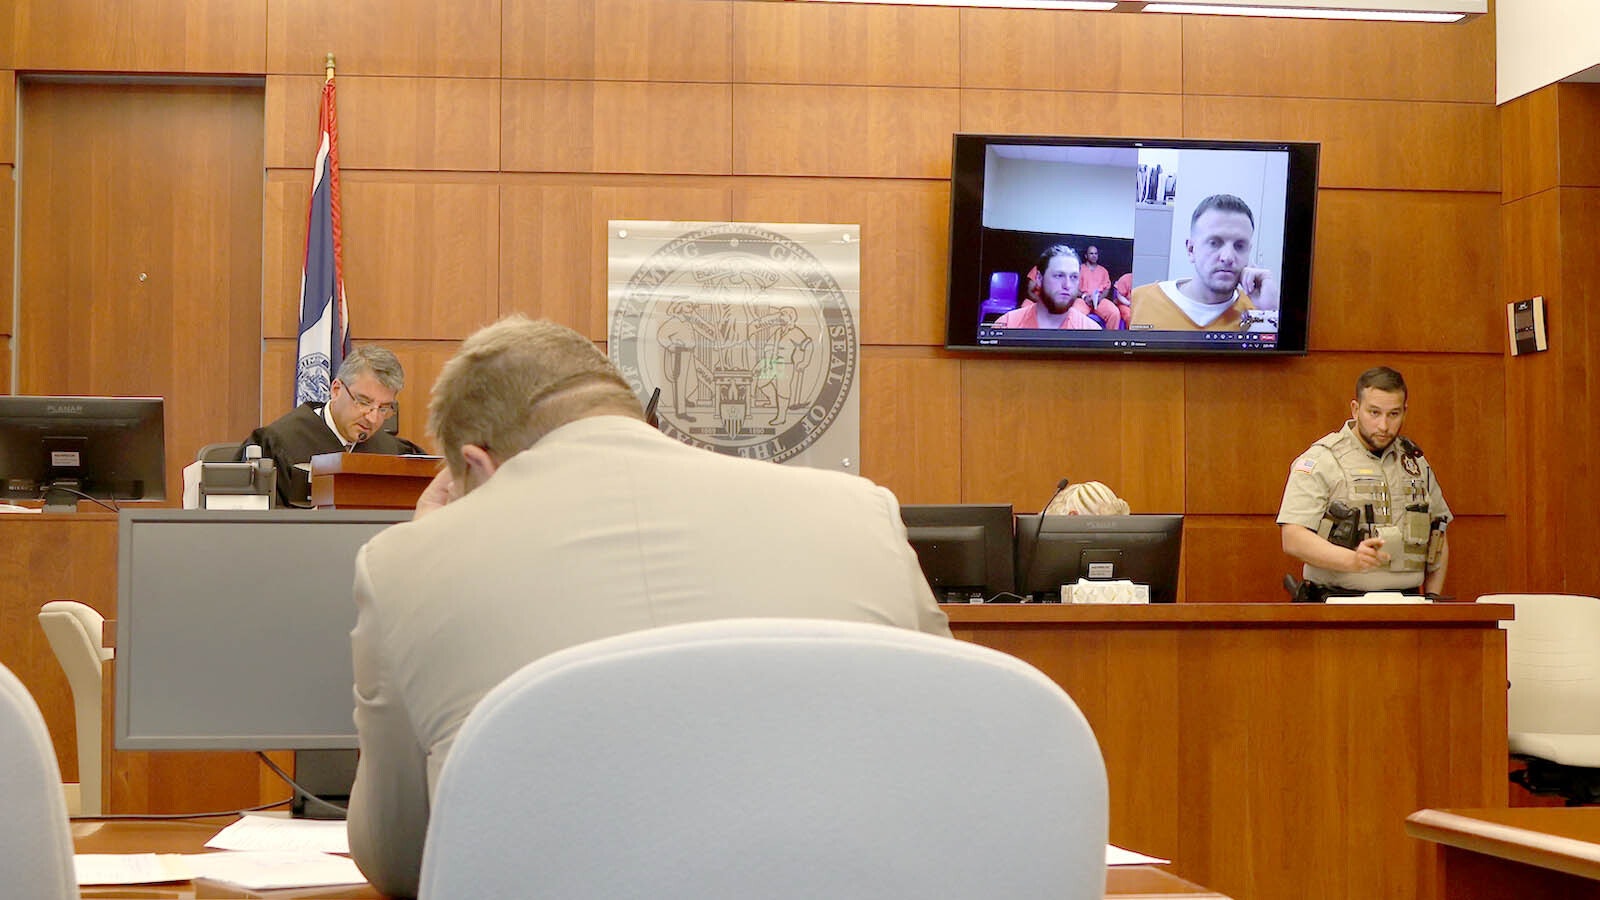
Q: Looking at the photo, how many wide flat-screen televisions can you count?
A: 1